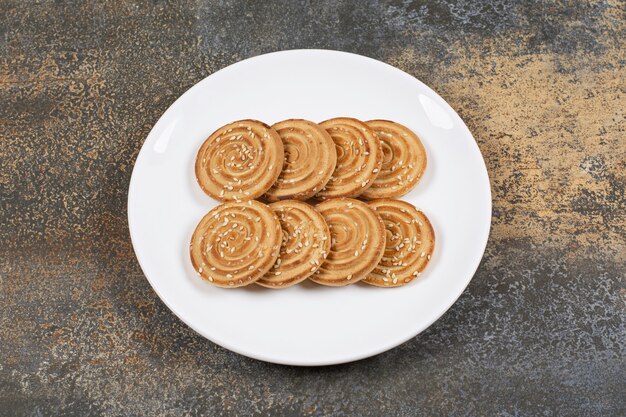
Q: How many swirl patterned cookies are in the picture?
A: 8